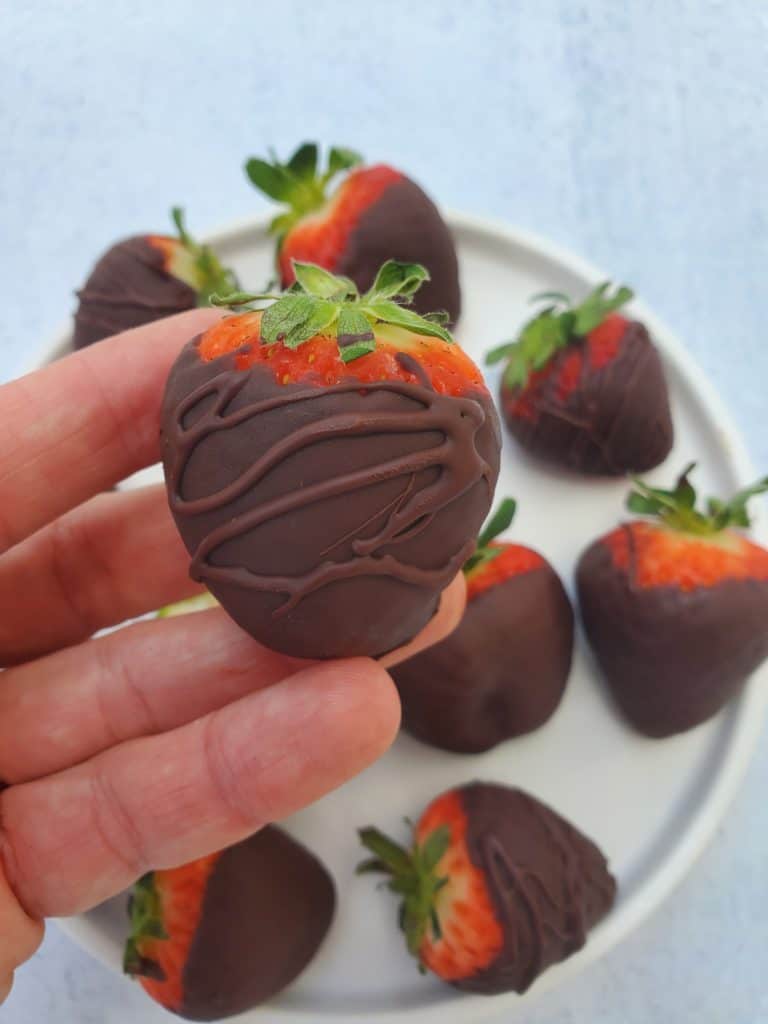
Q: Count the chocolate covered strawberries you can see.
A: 8